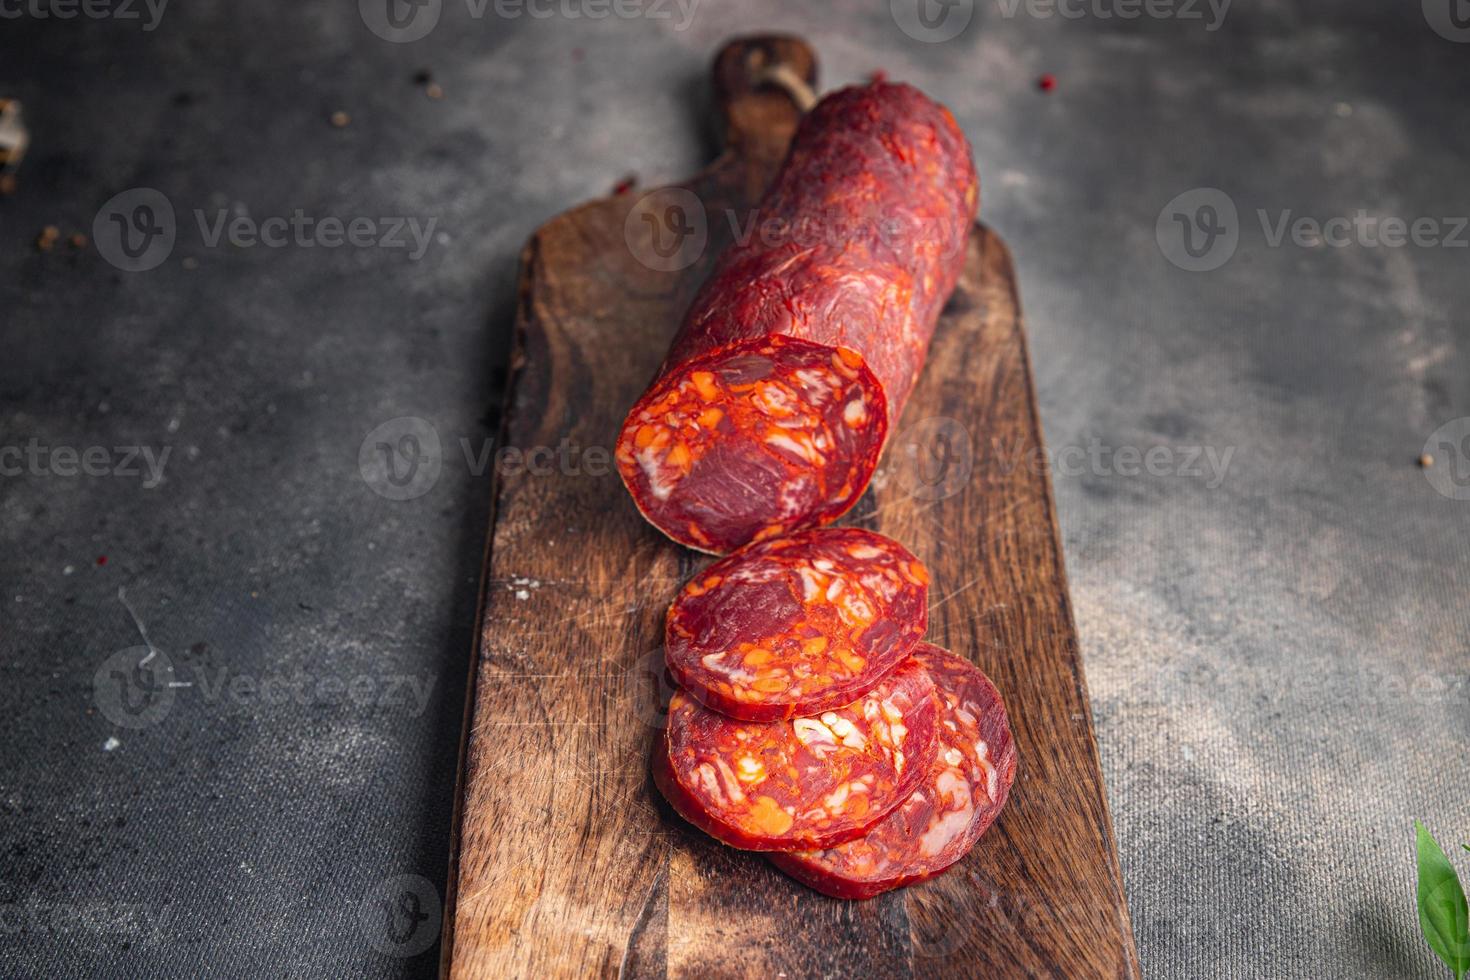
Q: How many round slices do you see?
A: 3